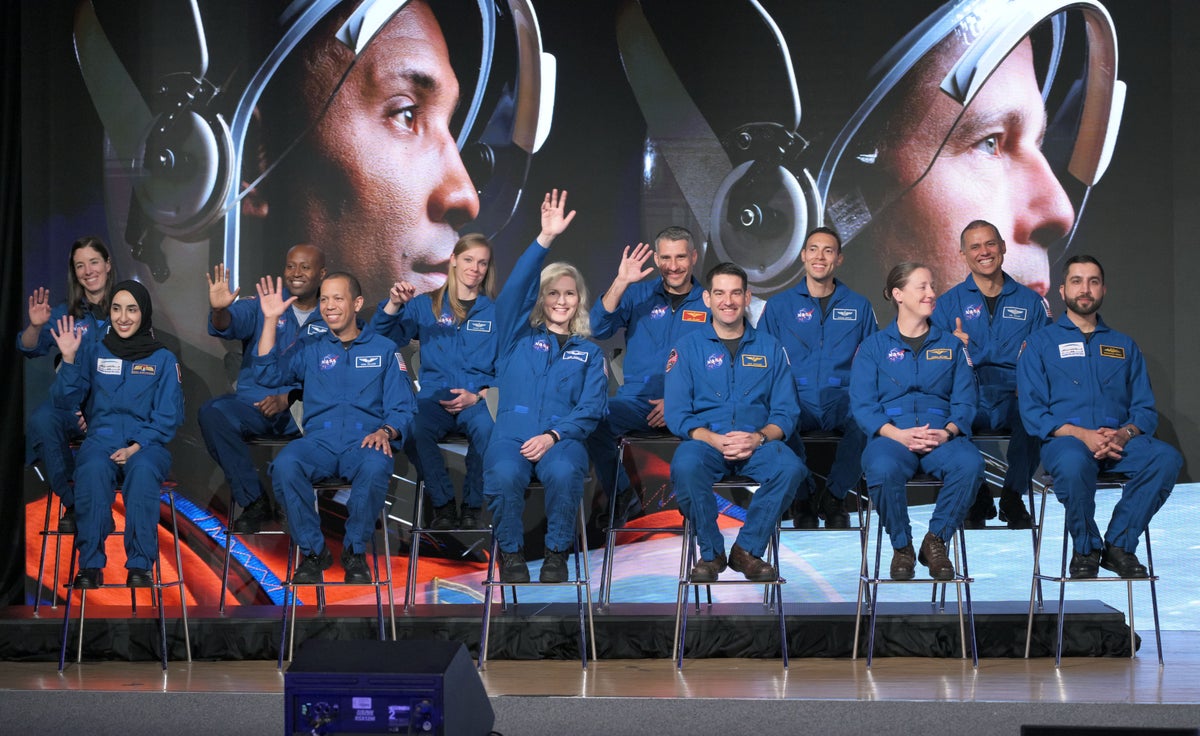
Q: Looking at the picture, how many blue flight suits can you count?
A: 12